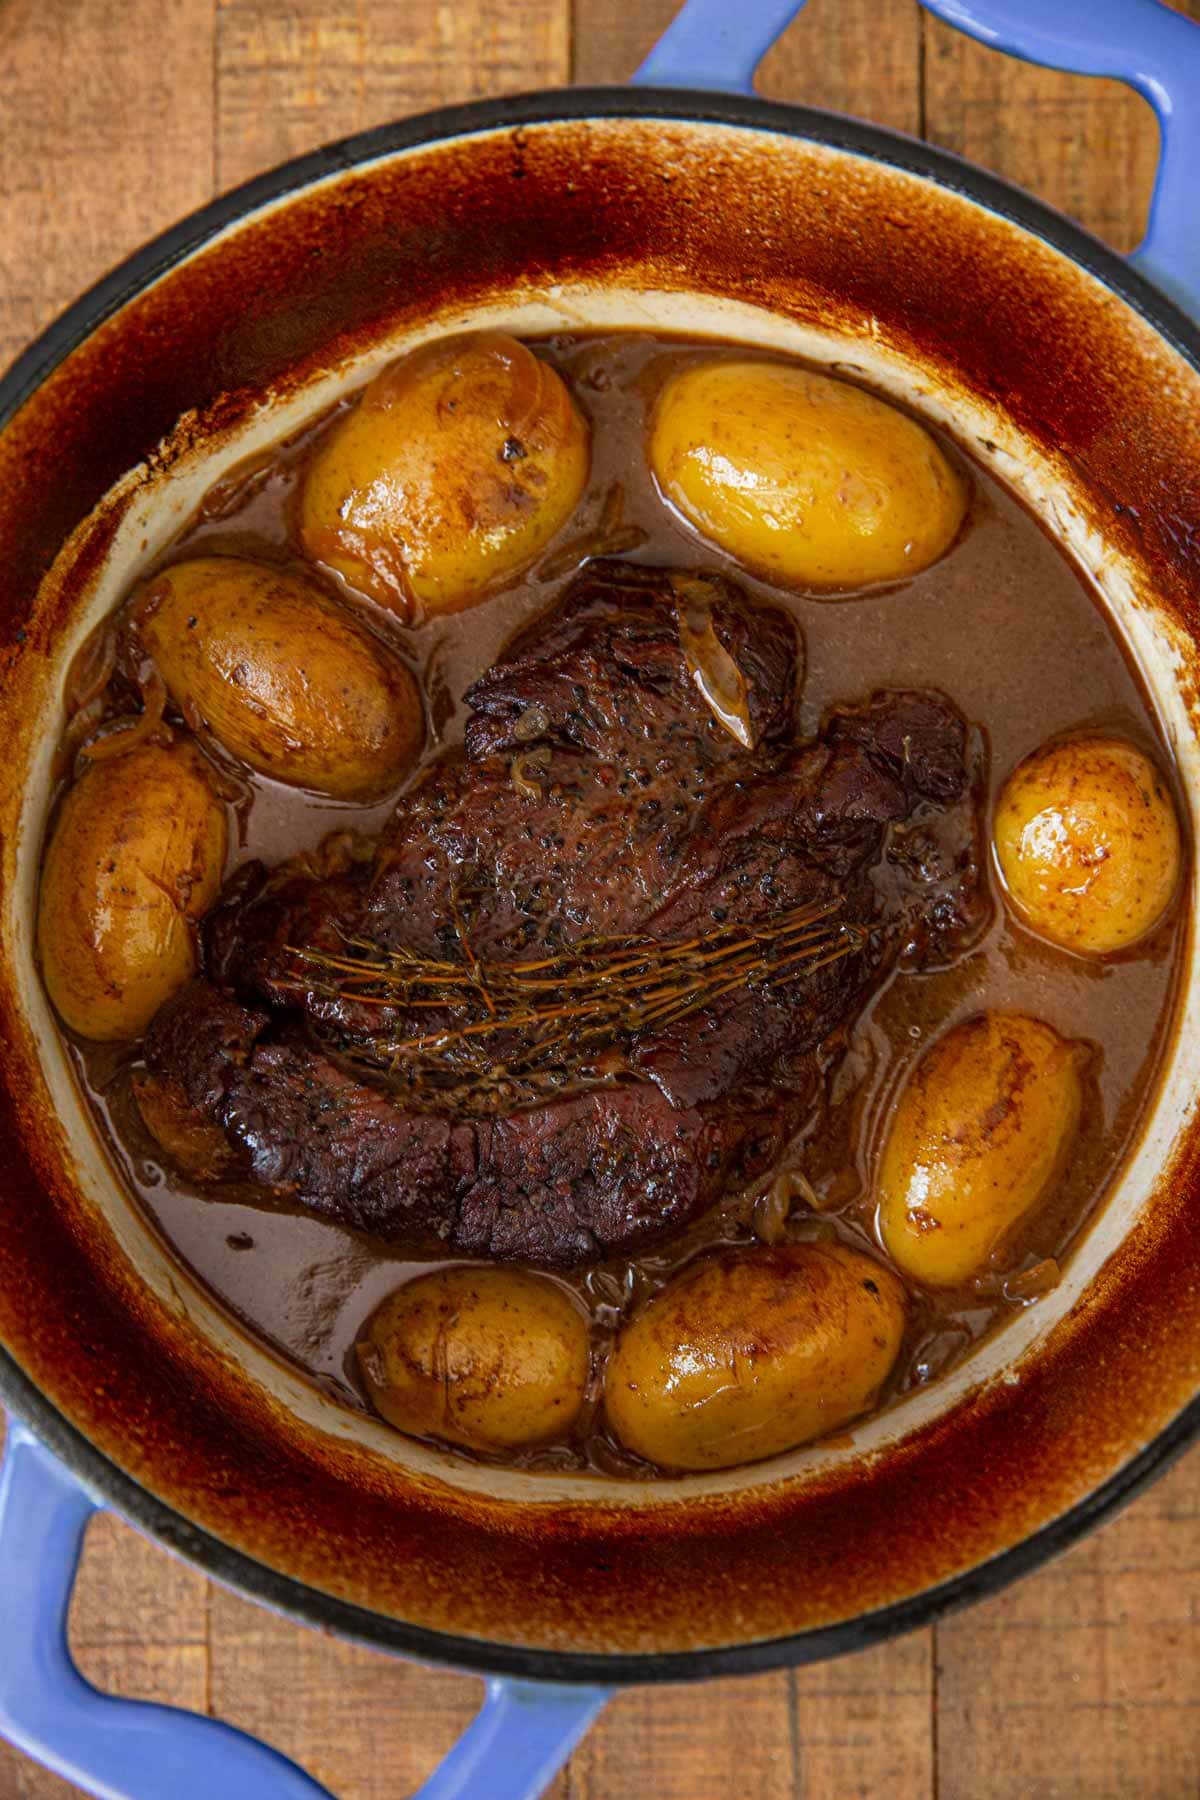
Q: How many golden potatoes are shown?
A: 8